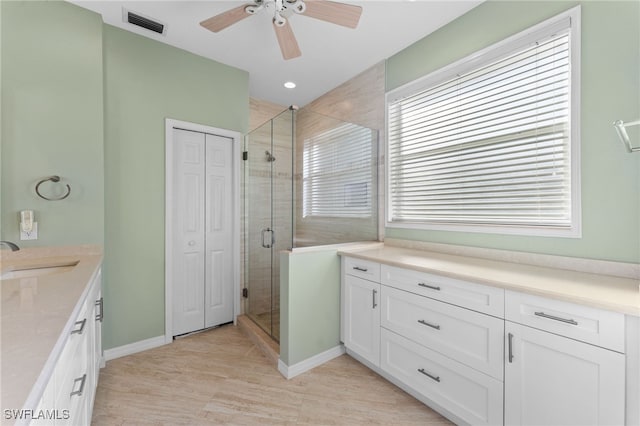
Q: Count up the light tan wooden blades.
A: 3